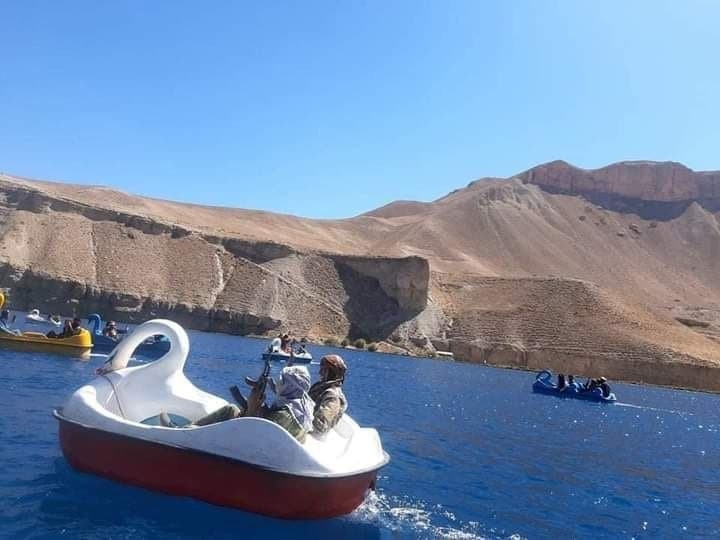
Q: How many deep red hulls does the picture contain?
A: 1